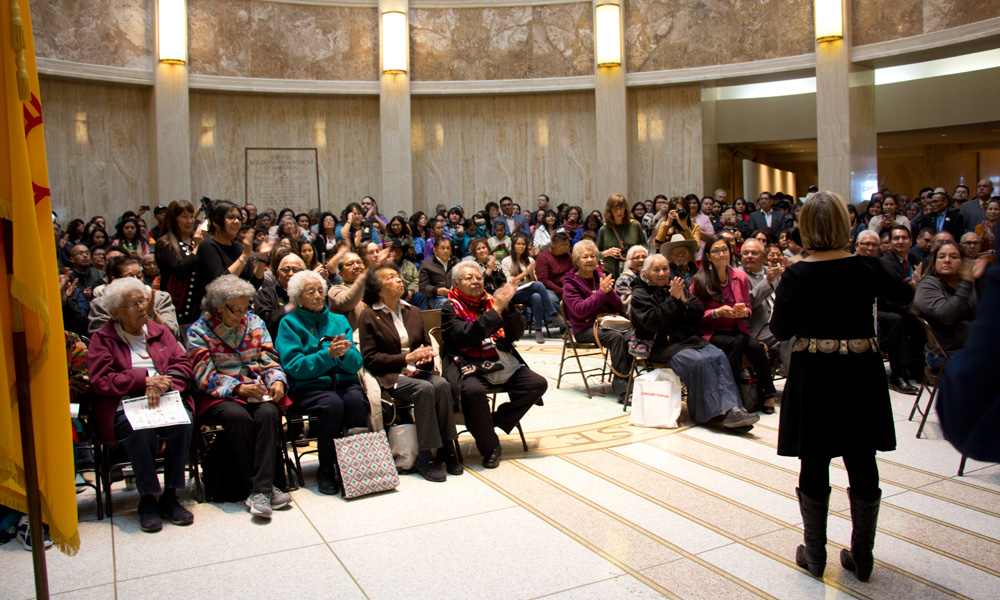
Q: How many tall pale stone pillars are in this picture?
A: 4